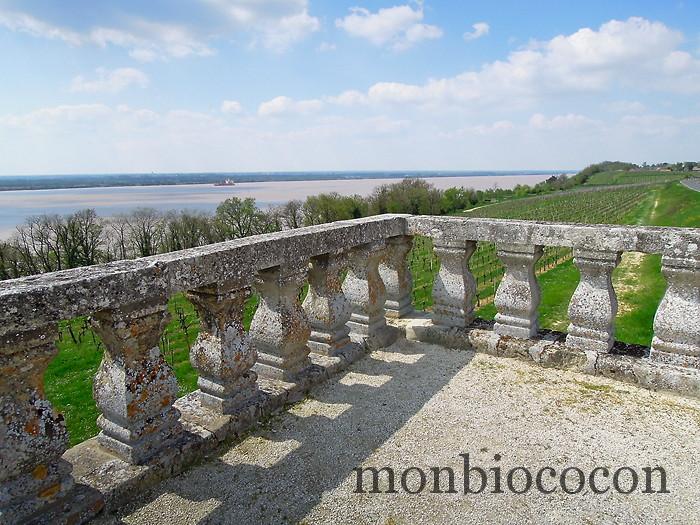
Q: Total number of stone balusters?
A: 11